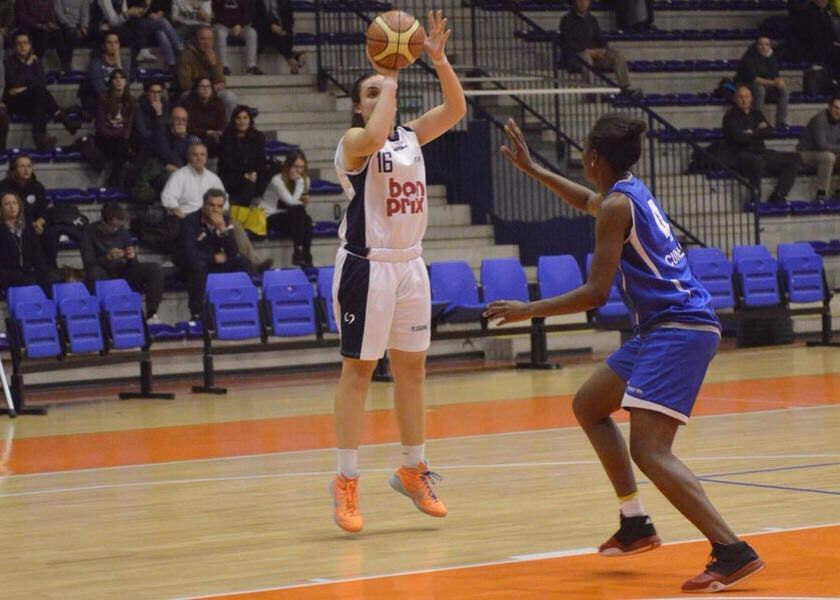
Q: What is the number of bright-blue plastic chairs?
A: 13